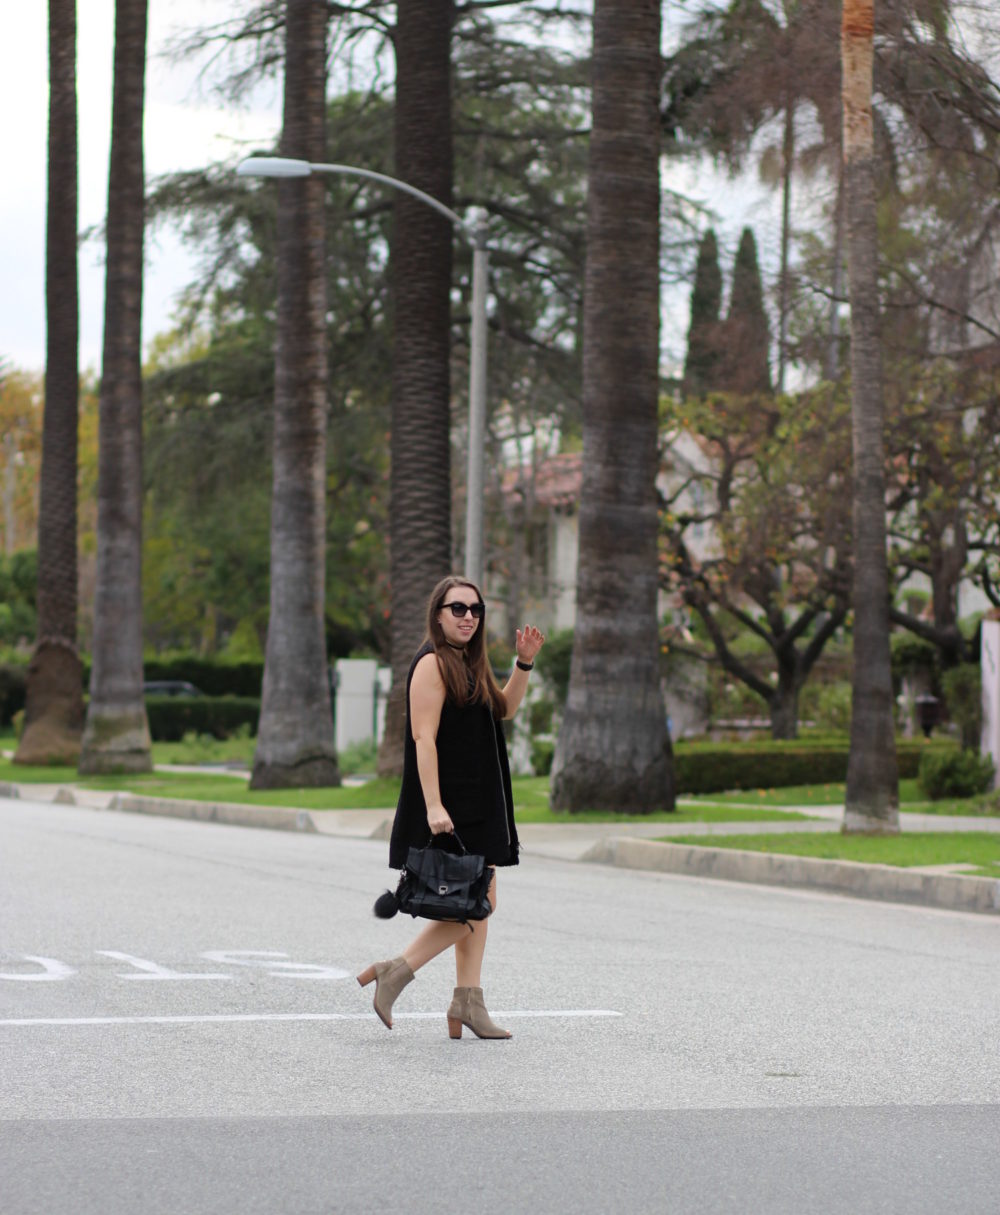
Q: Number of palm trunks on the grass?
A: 6